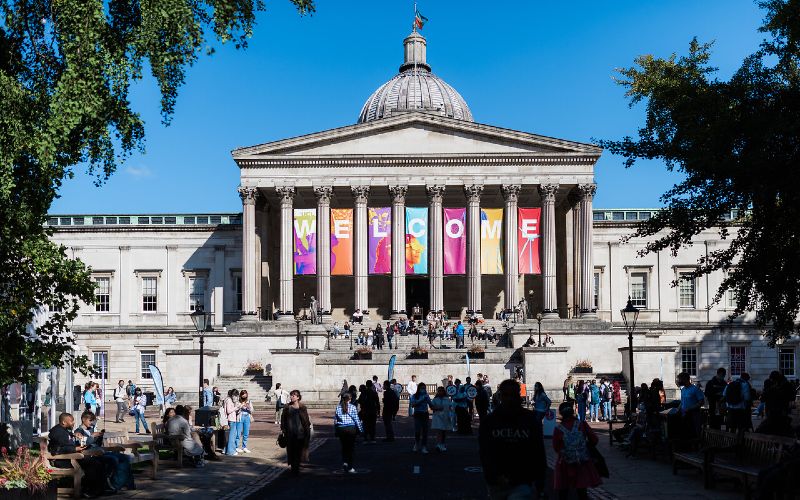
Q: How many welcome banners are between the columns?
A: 7